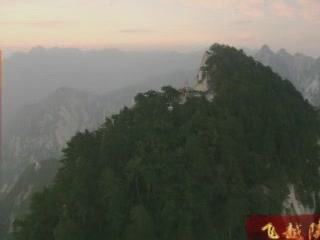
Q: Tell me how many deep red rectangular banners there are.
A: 1